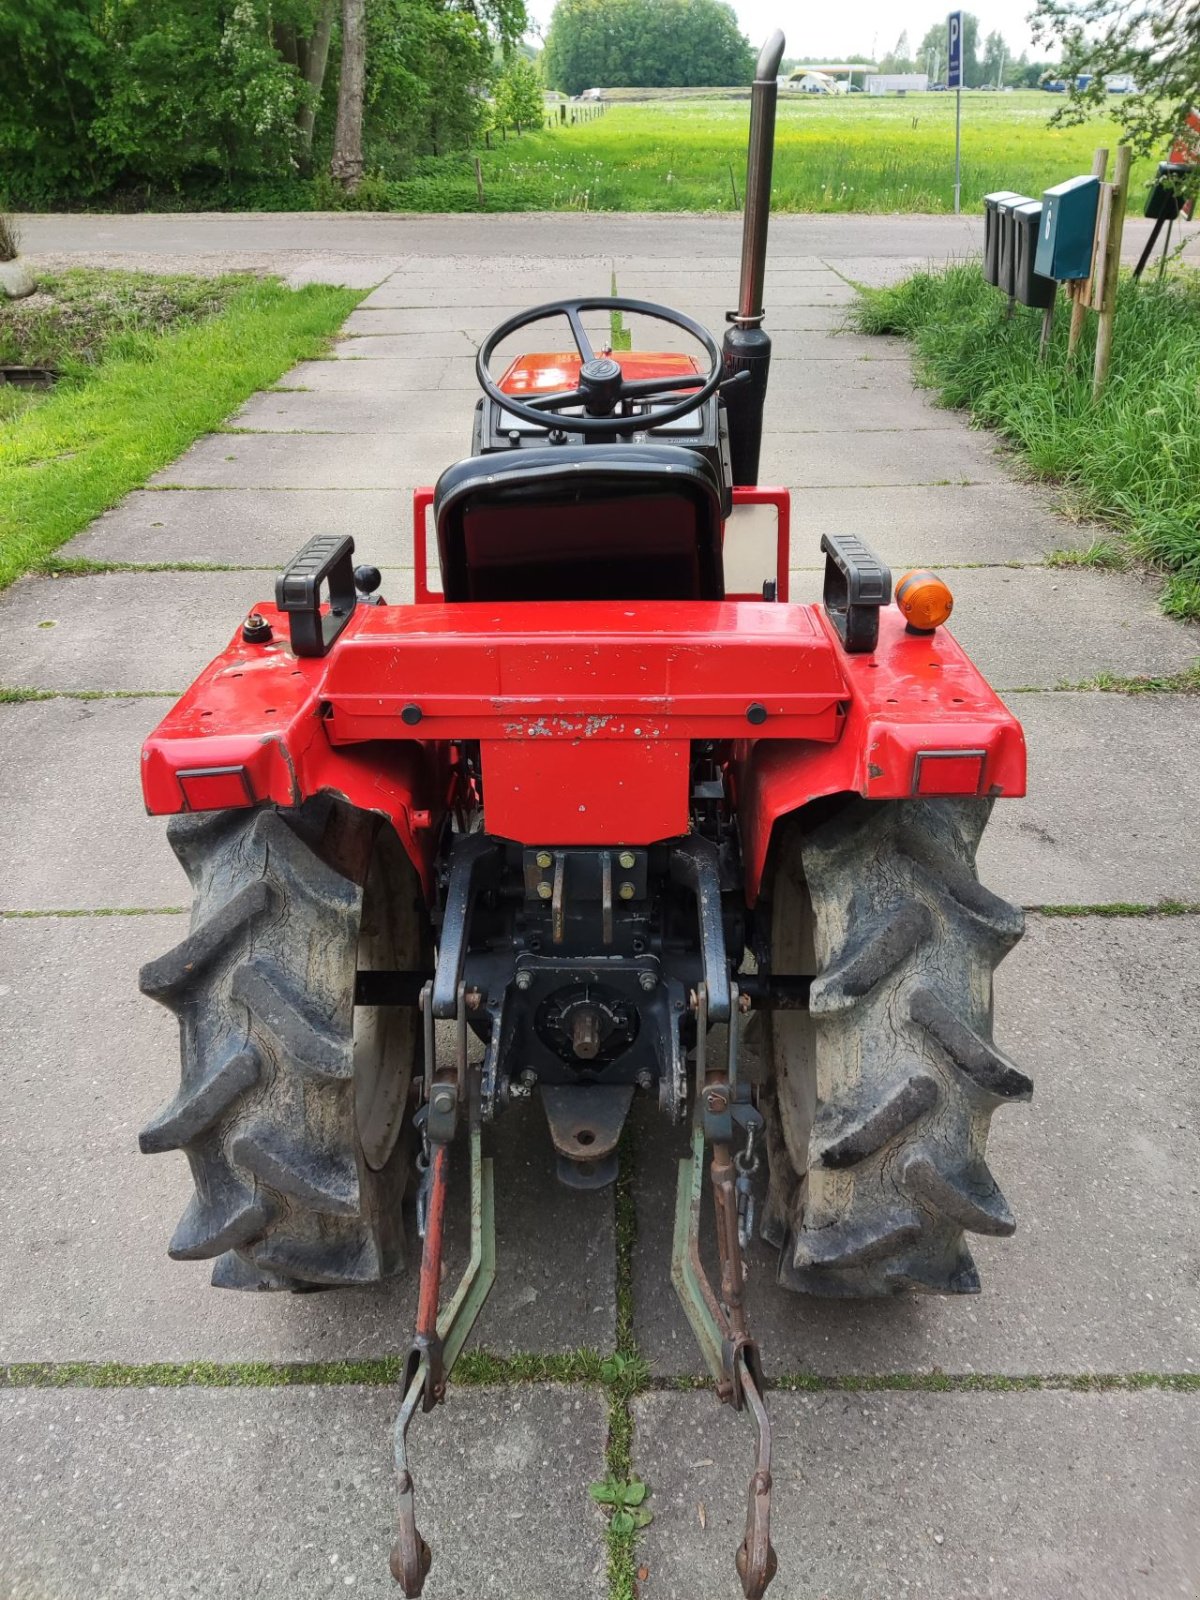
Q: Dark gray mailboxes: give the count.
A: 3